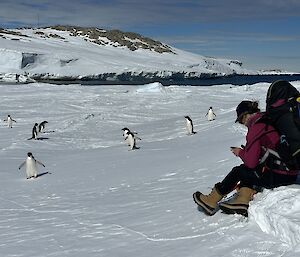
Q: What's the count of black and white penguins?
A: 8